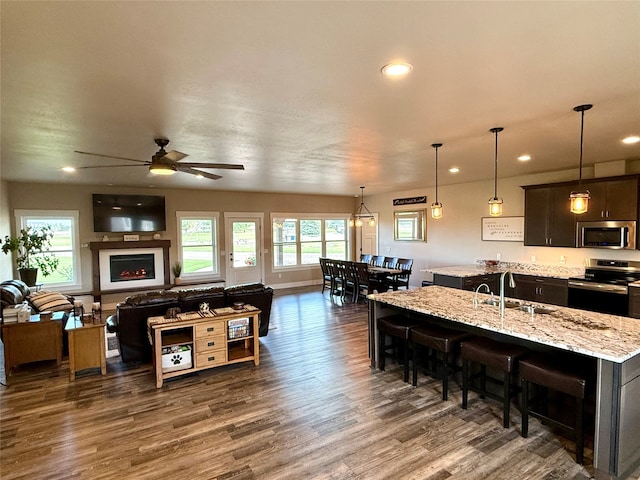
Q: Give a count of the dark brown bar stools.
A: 4